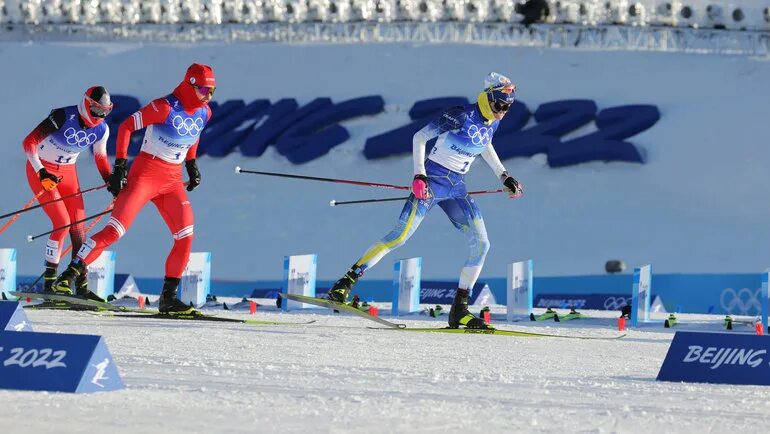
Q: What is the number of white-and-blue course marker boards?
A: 8